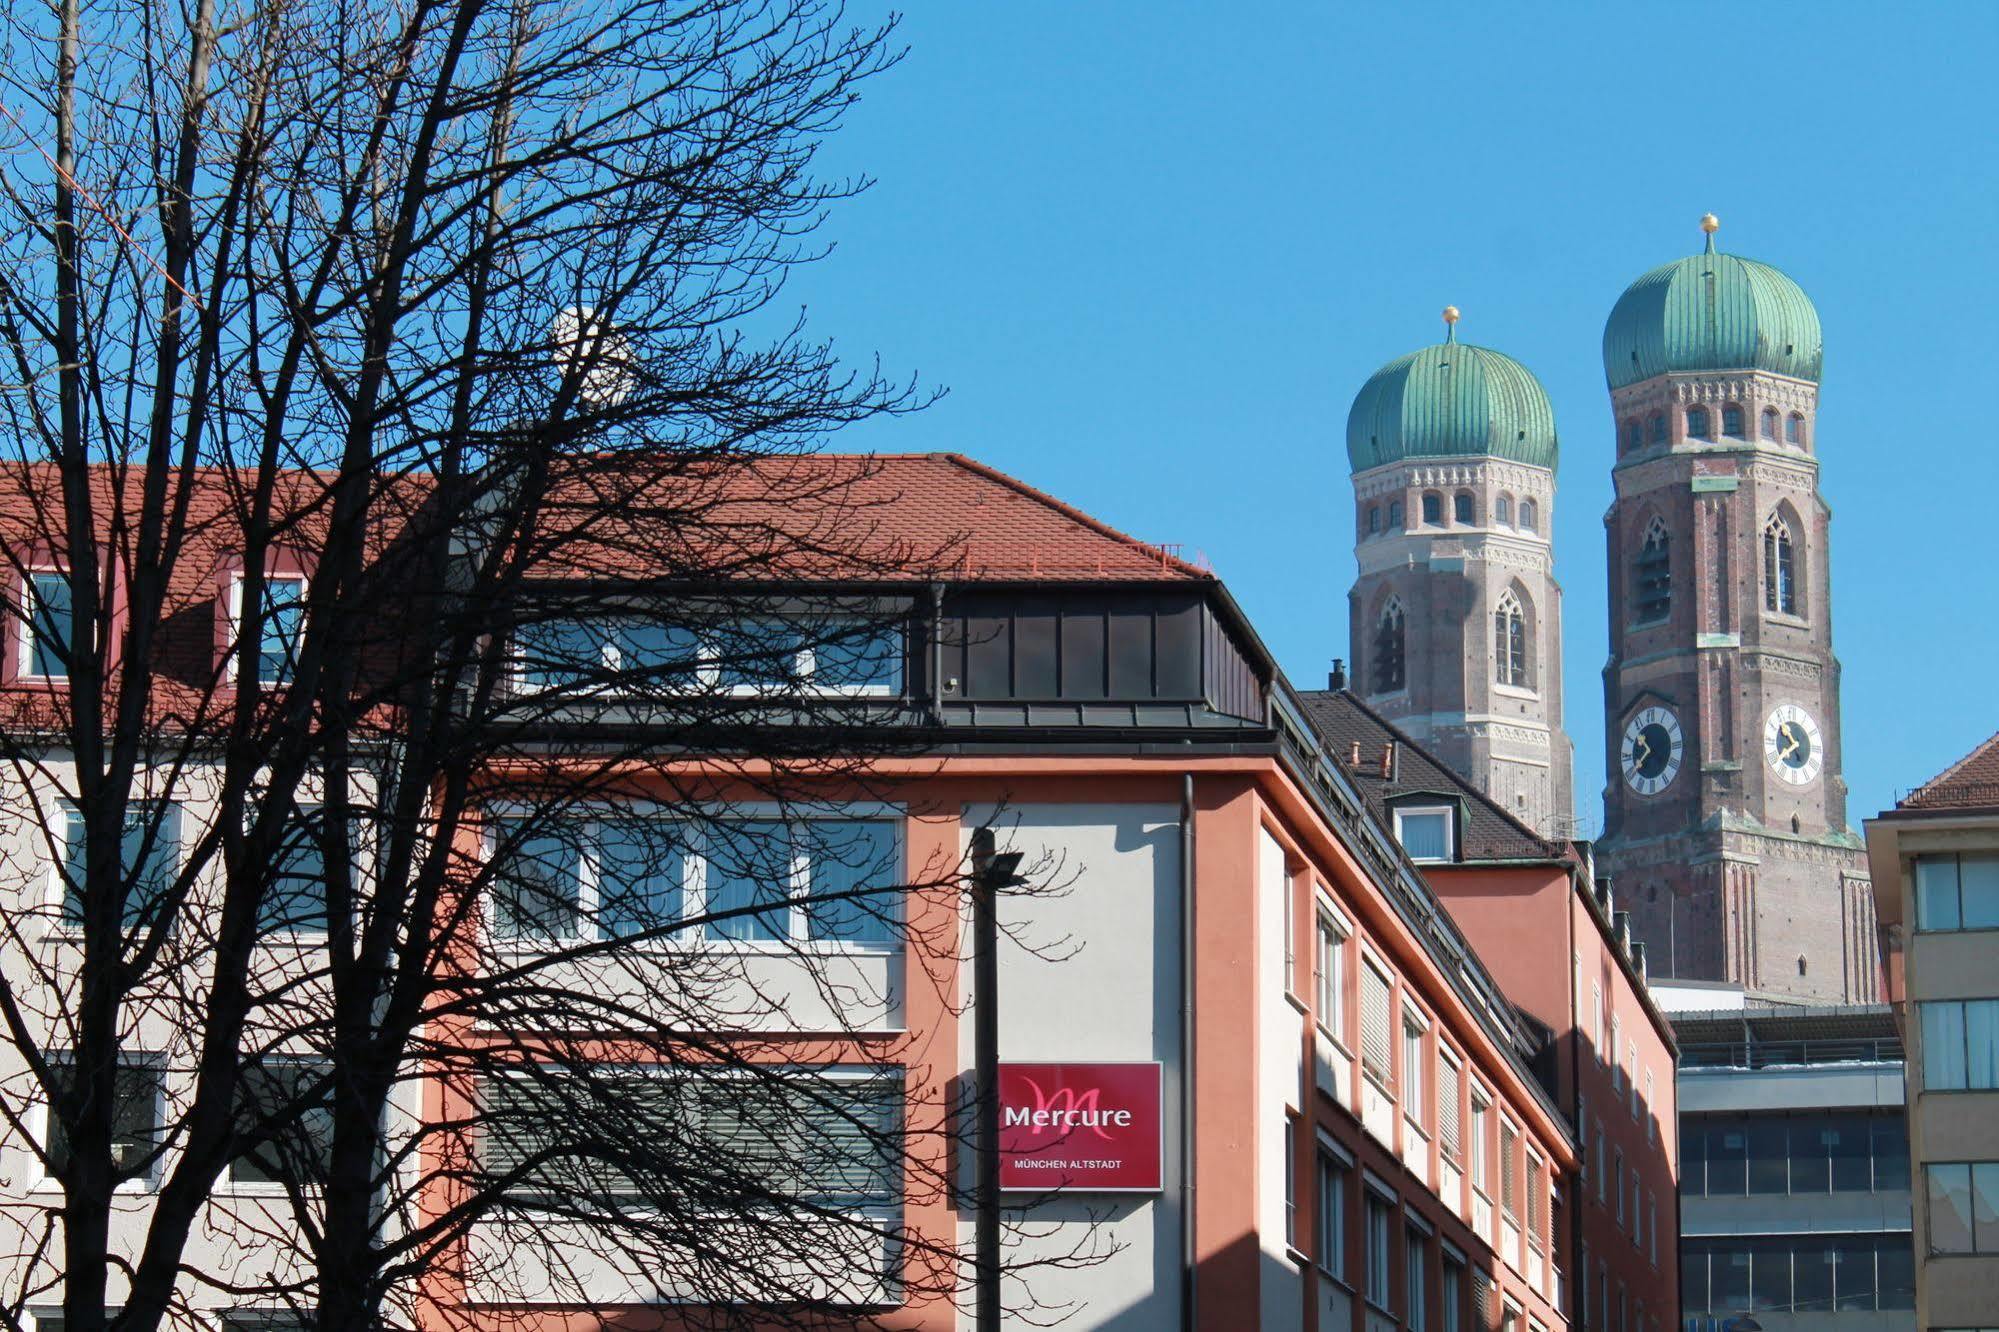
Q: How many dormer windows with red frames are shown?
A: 2